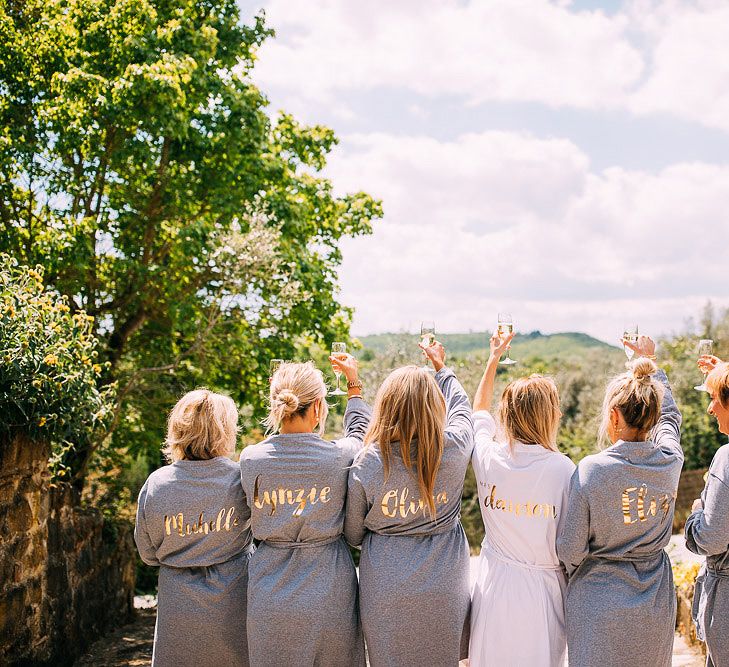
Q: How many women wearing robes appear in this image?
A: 6